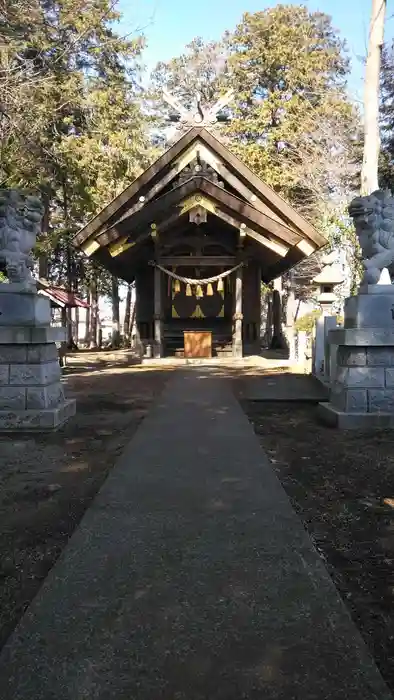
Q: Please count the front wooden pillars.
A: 2